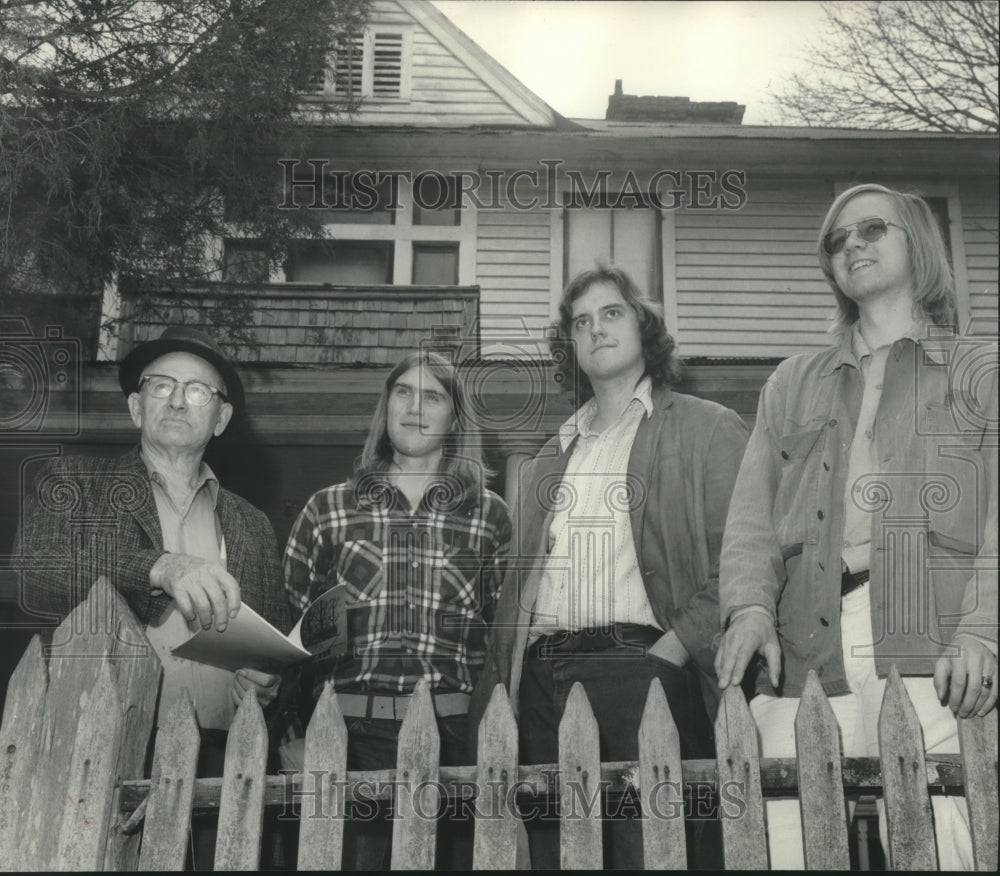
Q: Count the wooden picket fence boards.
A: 14